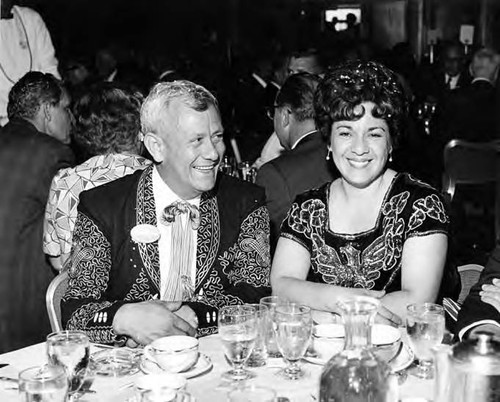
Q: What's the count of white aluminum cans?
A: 0